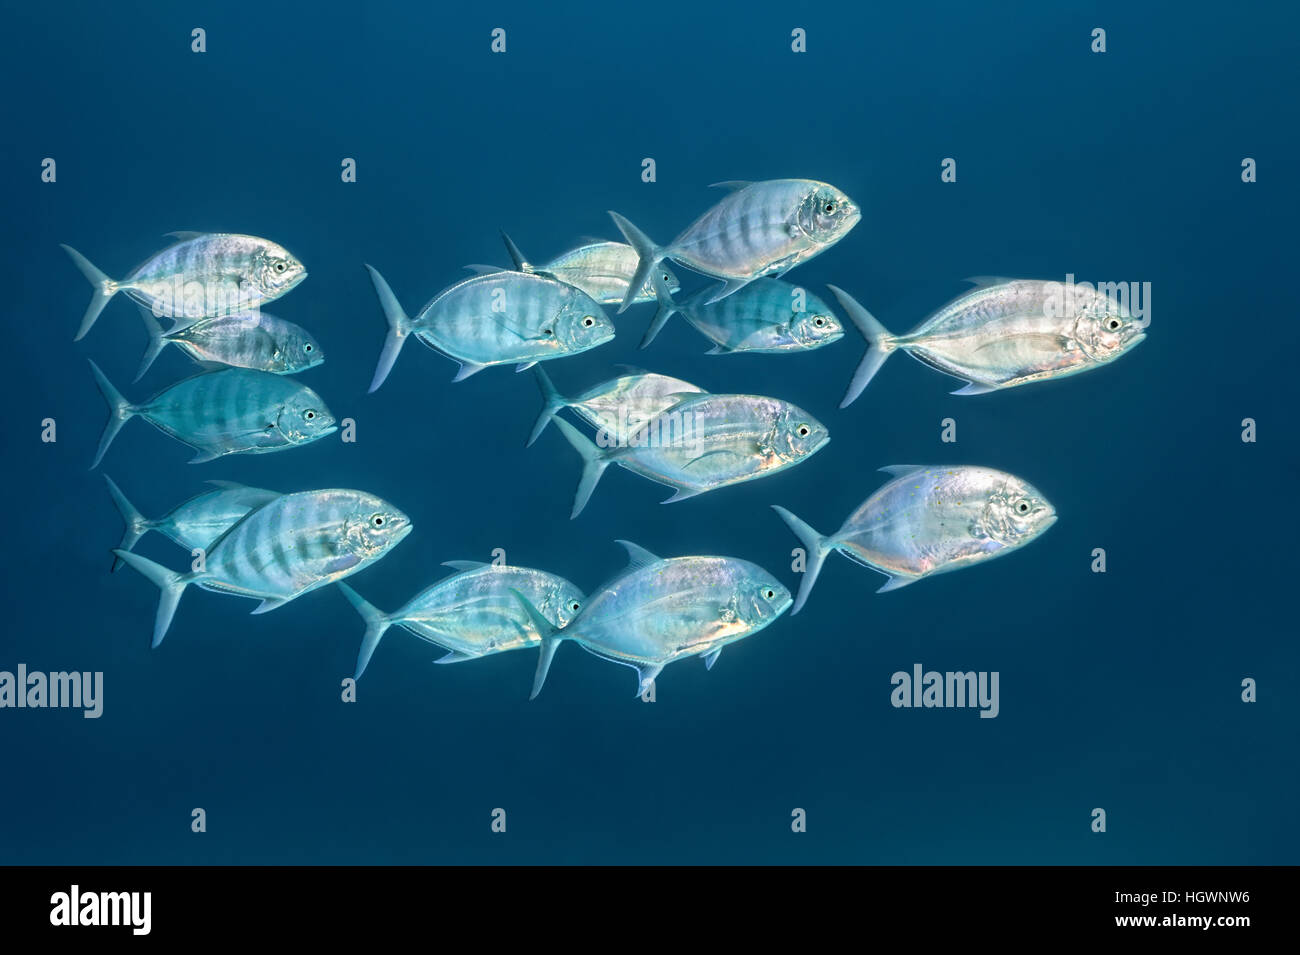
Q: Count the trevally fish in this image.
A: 15